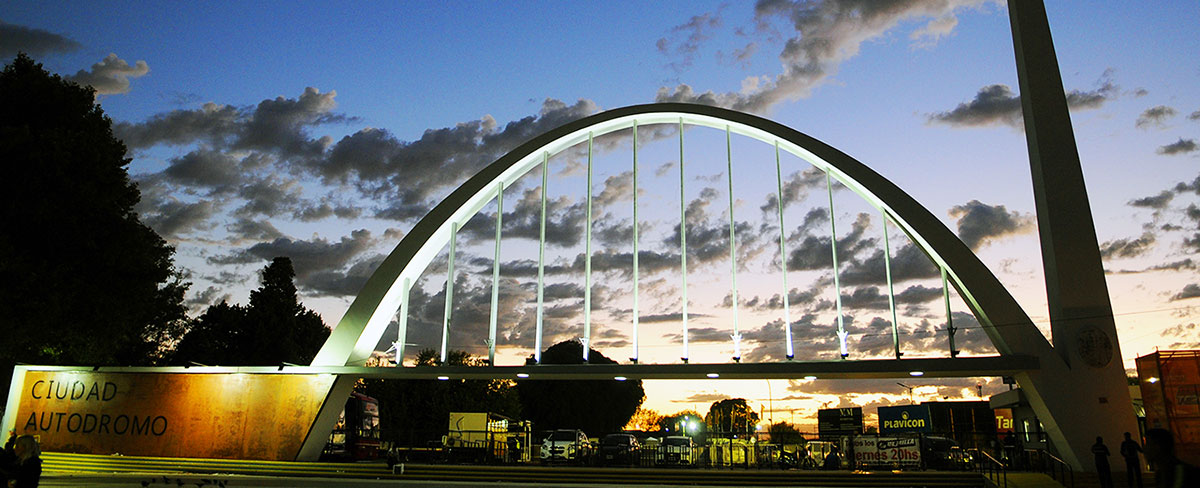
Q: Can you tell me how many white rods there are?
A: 12